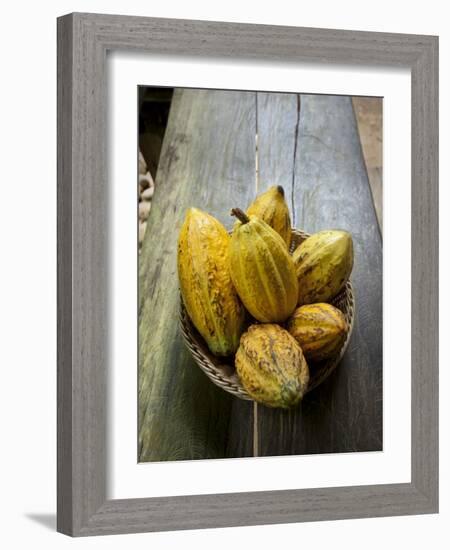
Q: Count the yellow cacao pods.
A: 6